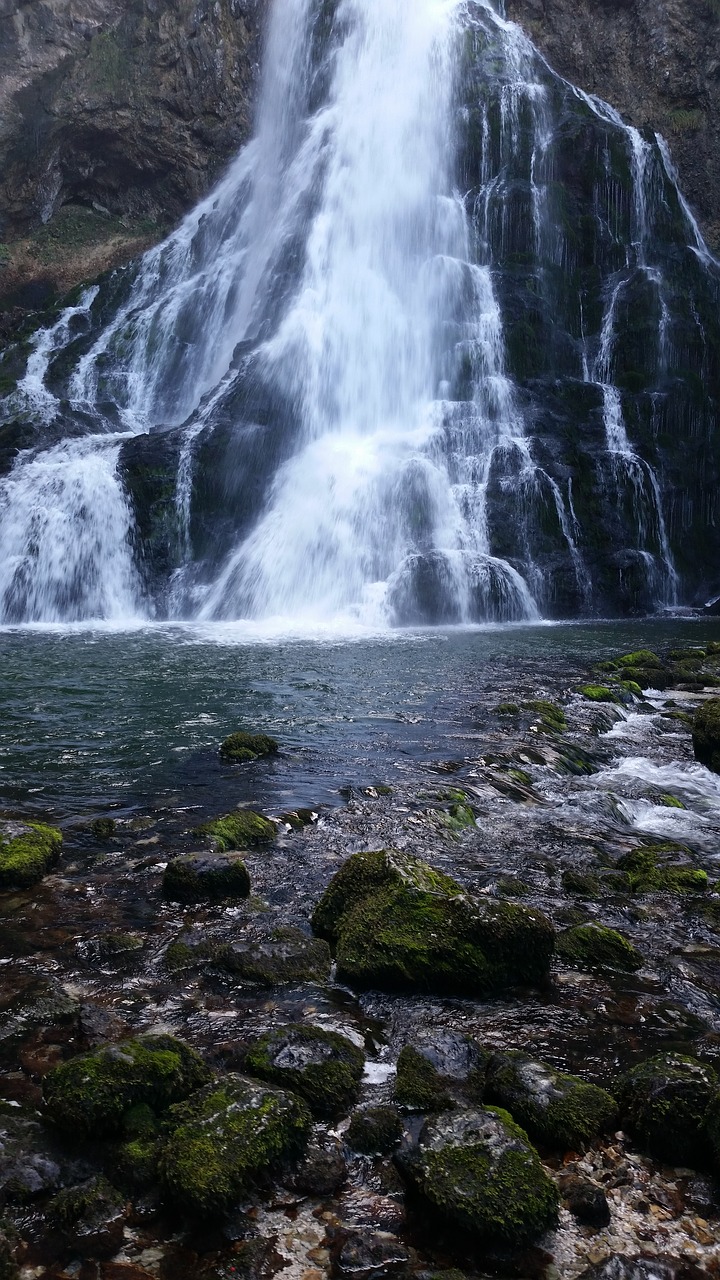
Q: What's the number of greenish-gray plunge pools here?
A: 1